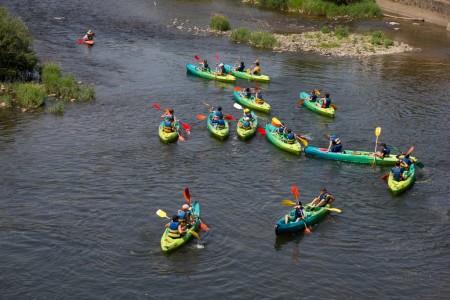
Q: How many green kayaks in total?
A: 12